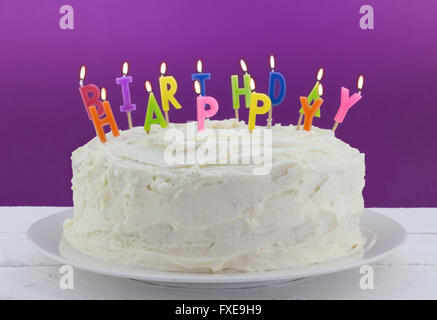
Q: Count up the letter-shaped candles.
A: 13